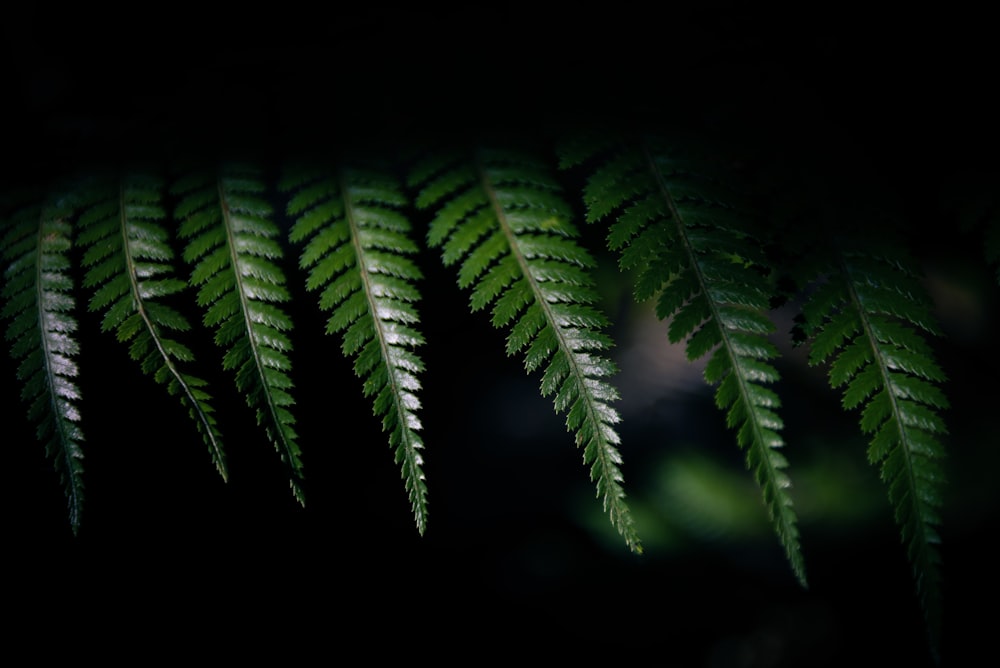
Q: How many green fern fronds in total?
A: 7